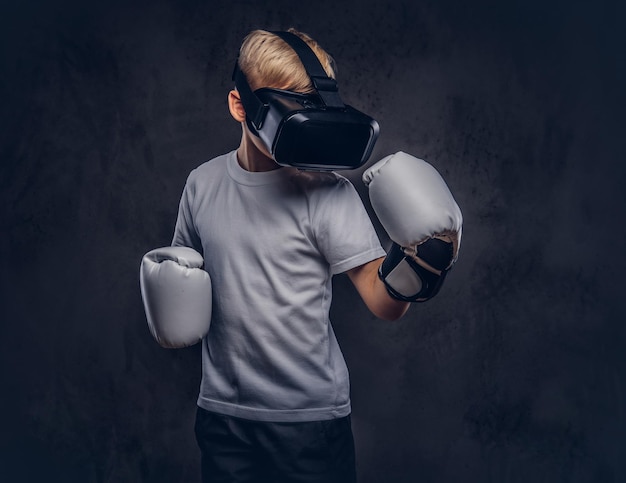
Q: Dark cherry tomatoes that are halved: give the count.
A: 0